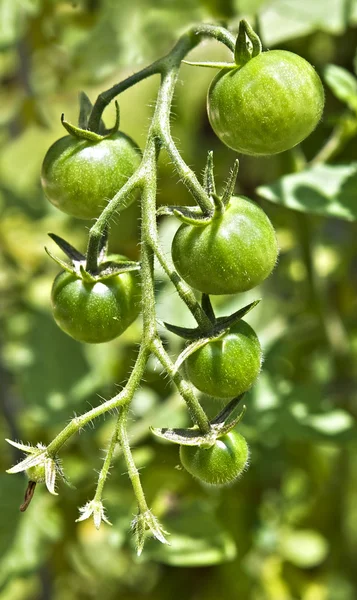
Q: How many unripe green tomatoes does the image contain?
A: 6